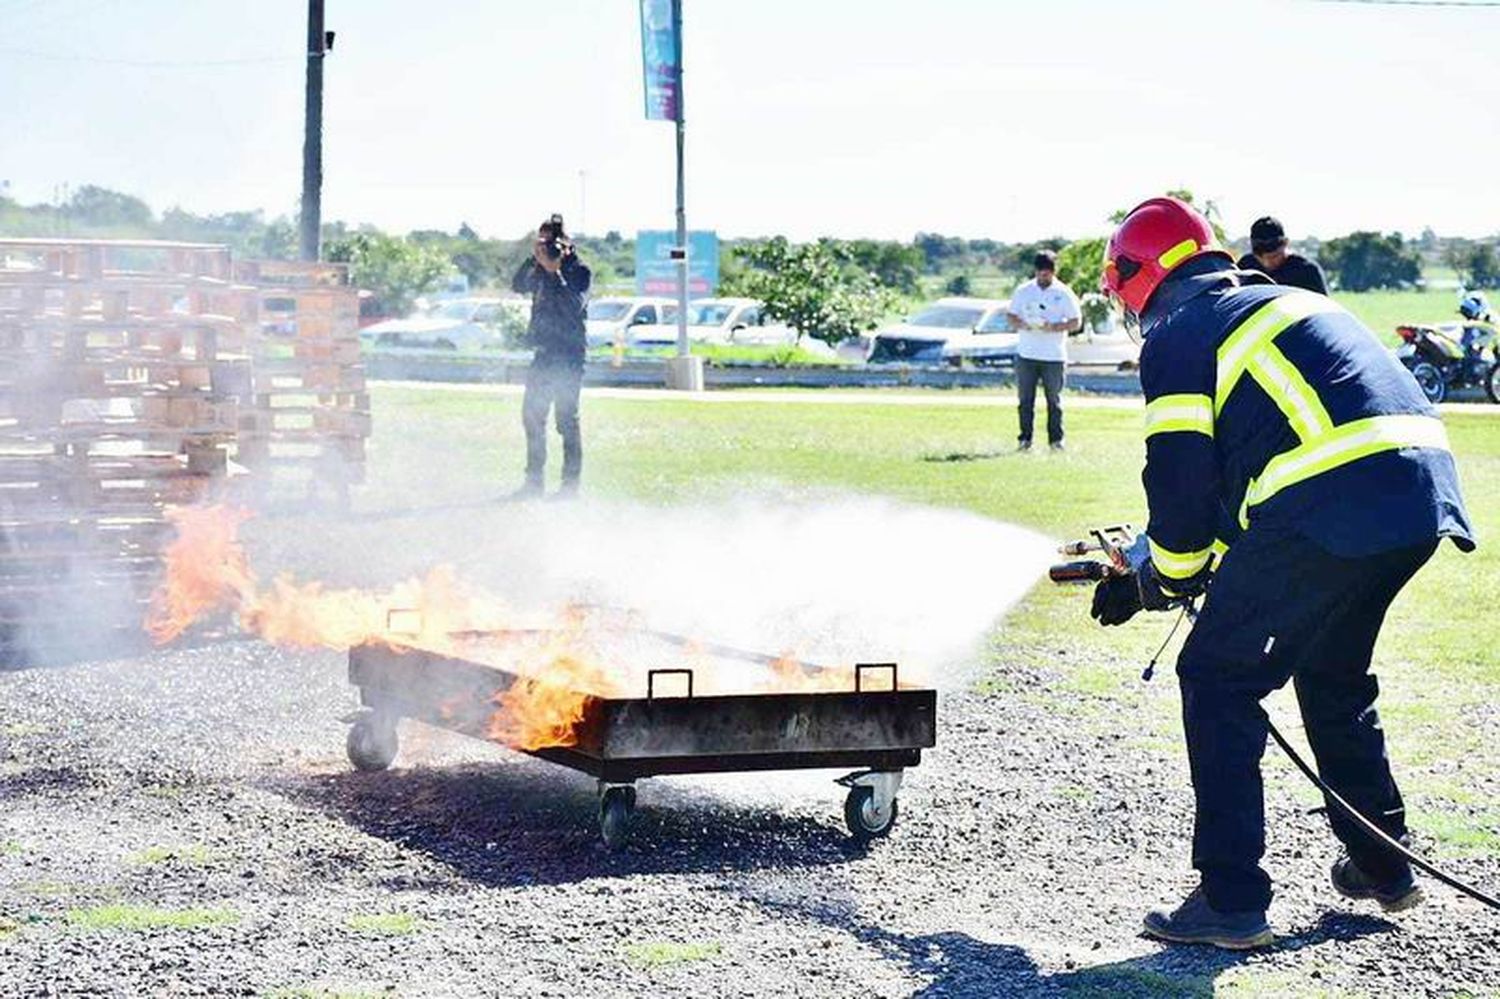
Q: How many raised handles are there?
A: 3